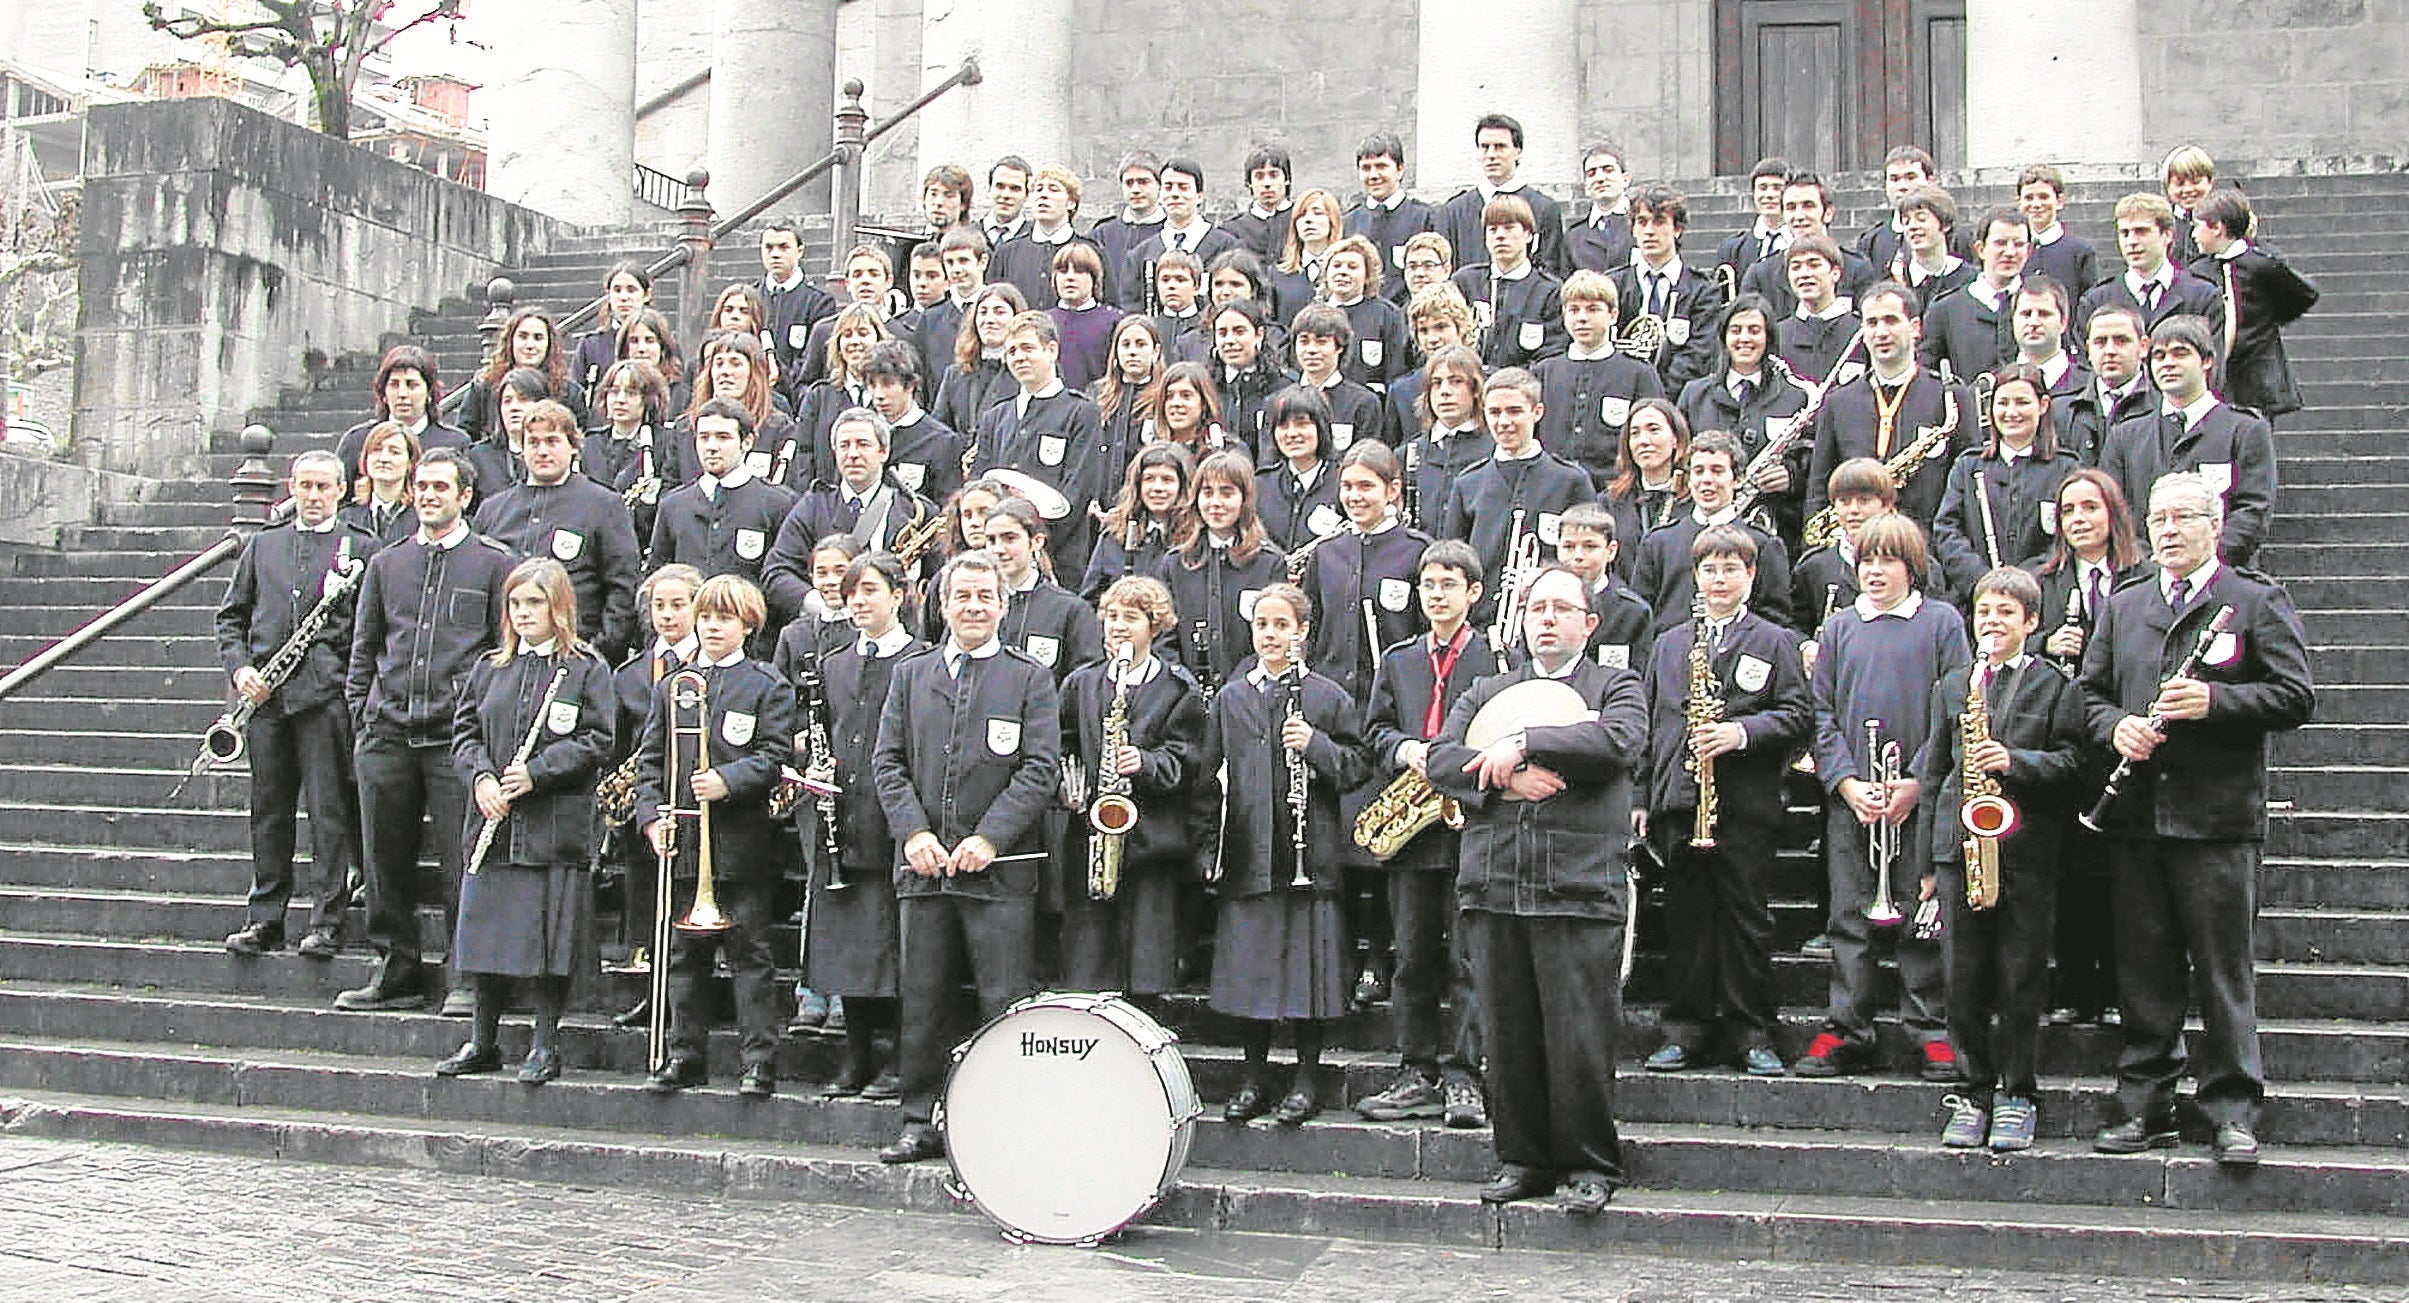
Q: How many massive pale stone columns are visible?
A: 5